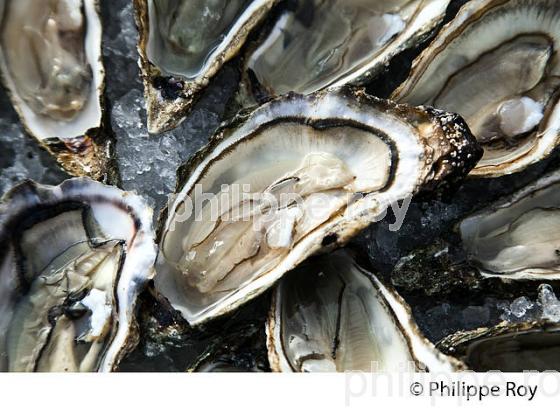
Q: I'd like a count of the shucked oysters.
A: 9